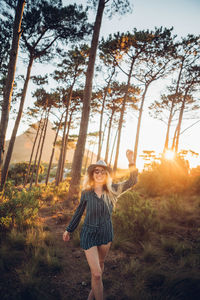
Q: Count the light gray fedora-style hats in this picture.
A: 1